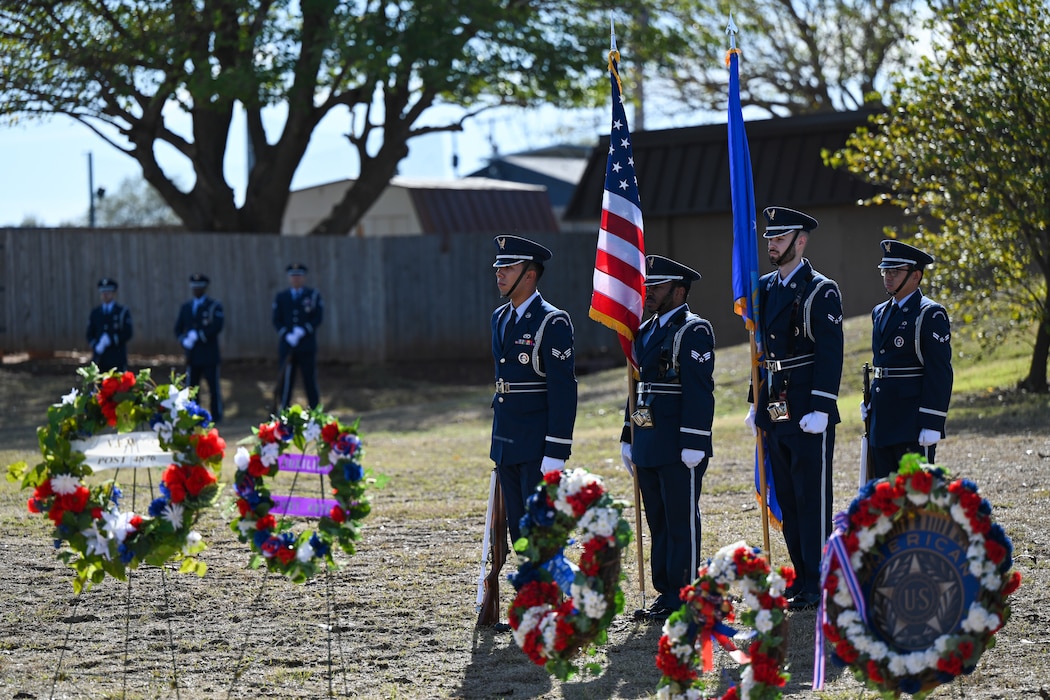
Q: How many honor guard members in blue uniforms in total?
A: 7